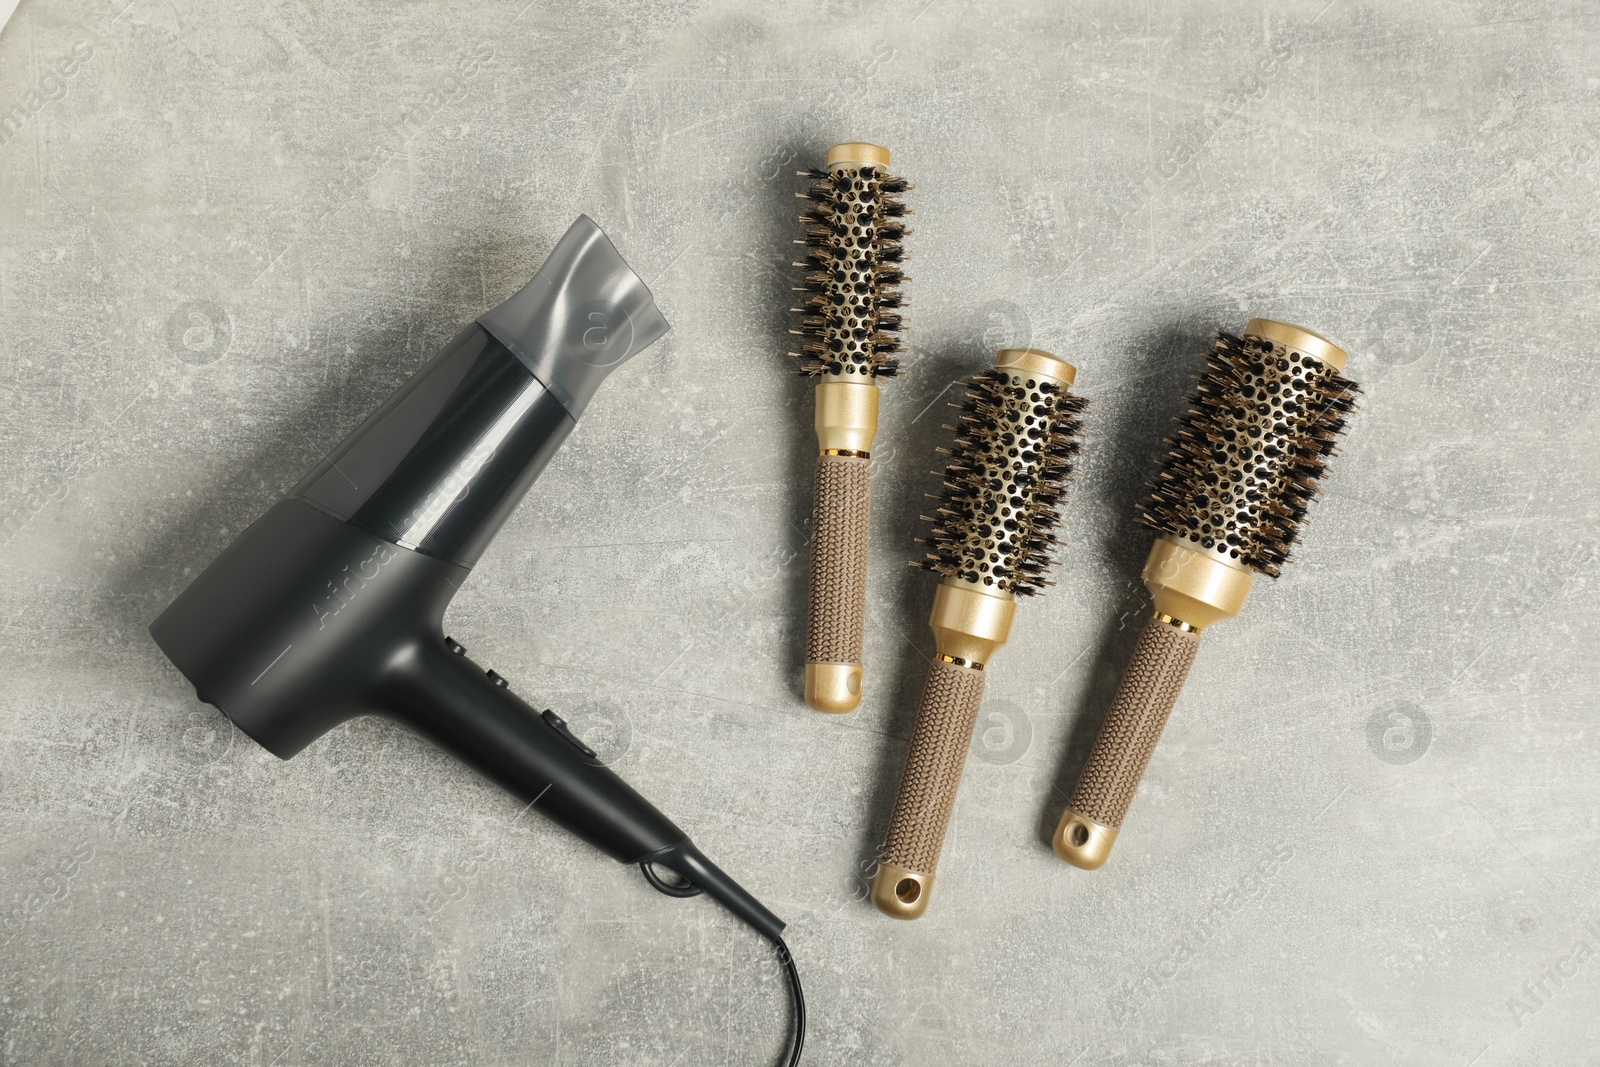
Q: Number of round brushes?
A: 3